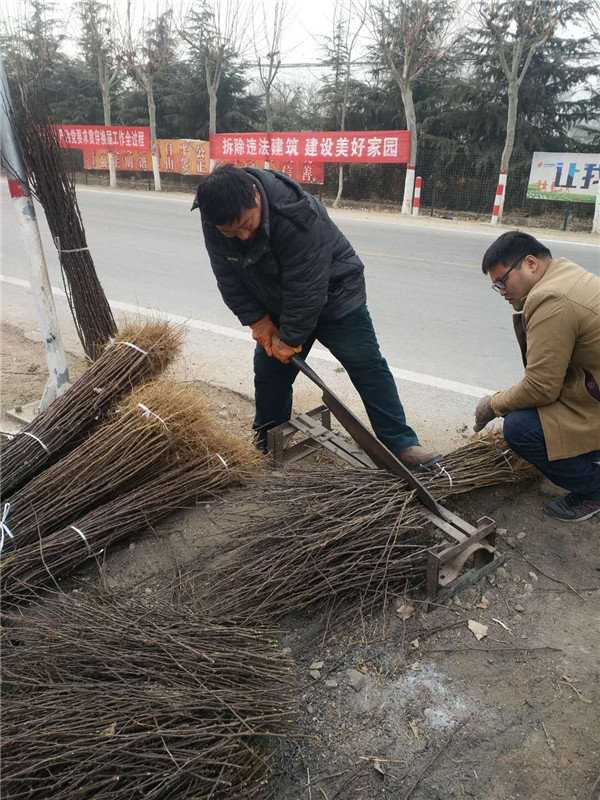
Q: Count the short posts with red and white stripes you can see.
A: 2